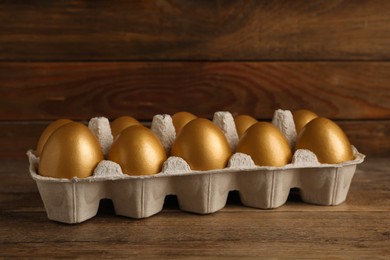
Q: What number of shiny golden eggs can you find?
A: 10